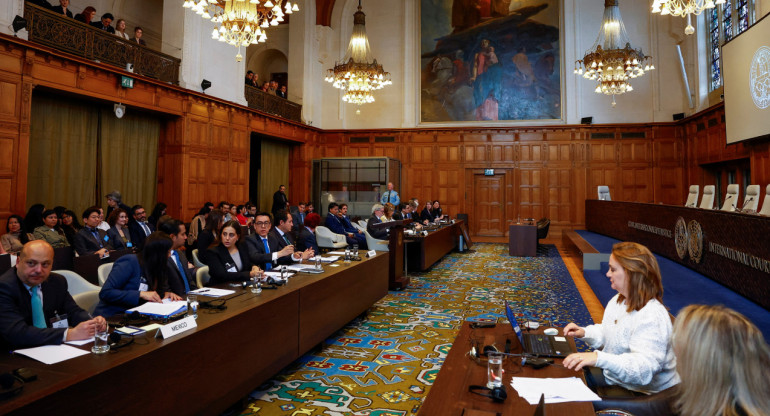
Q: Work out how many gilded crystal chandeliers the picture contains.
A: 4